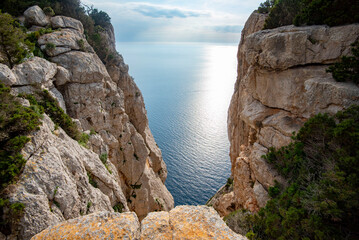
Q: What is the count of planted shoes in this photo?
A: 0